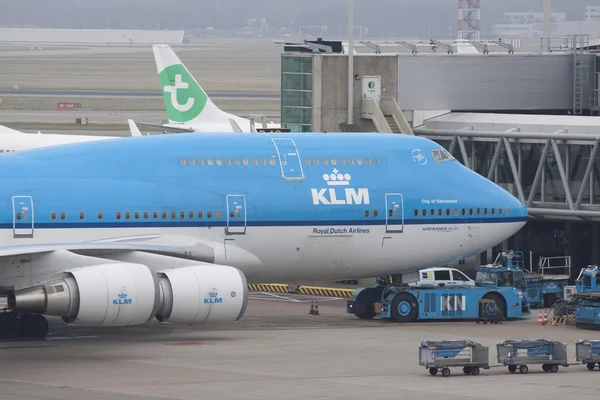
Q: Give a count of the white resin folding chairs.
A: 0